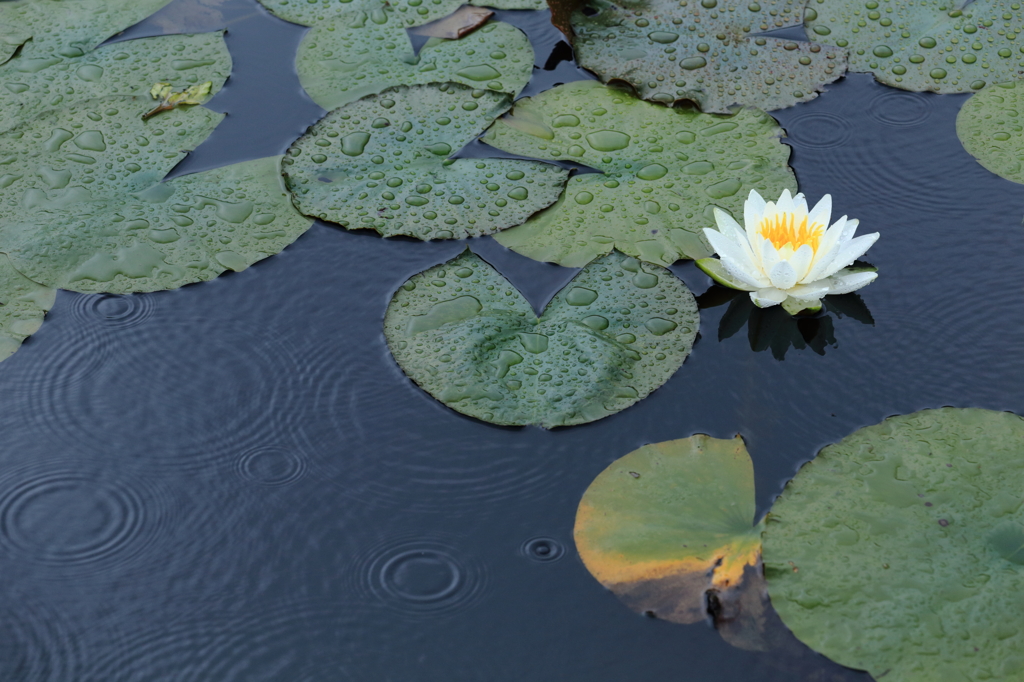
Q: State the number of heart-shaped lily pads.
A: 1